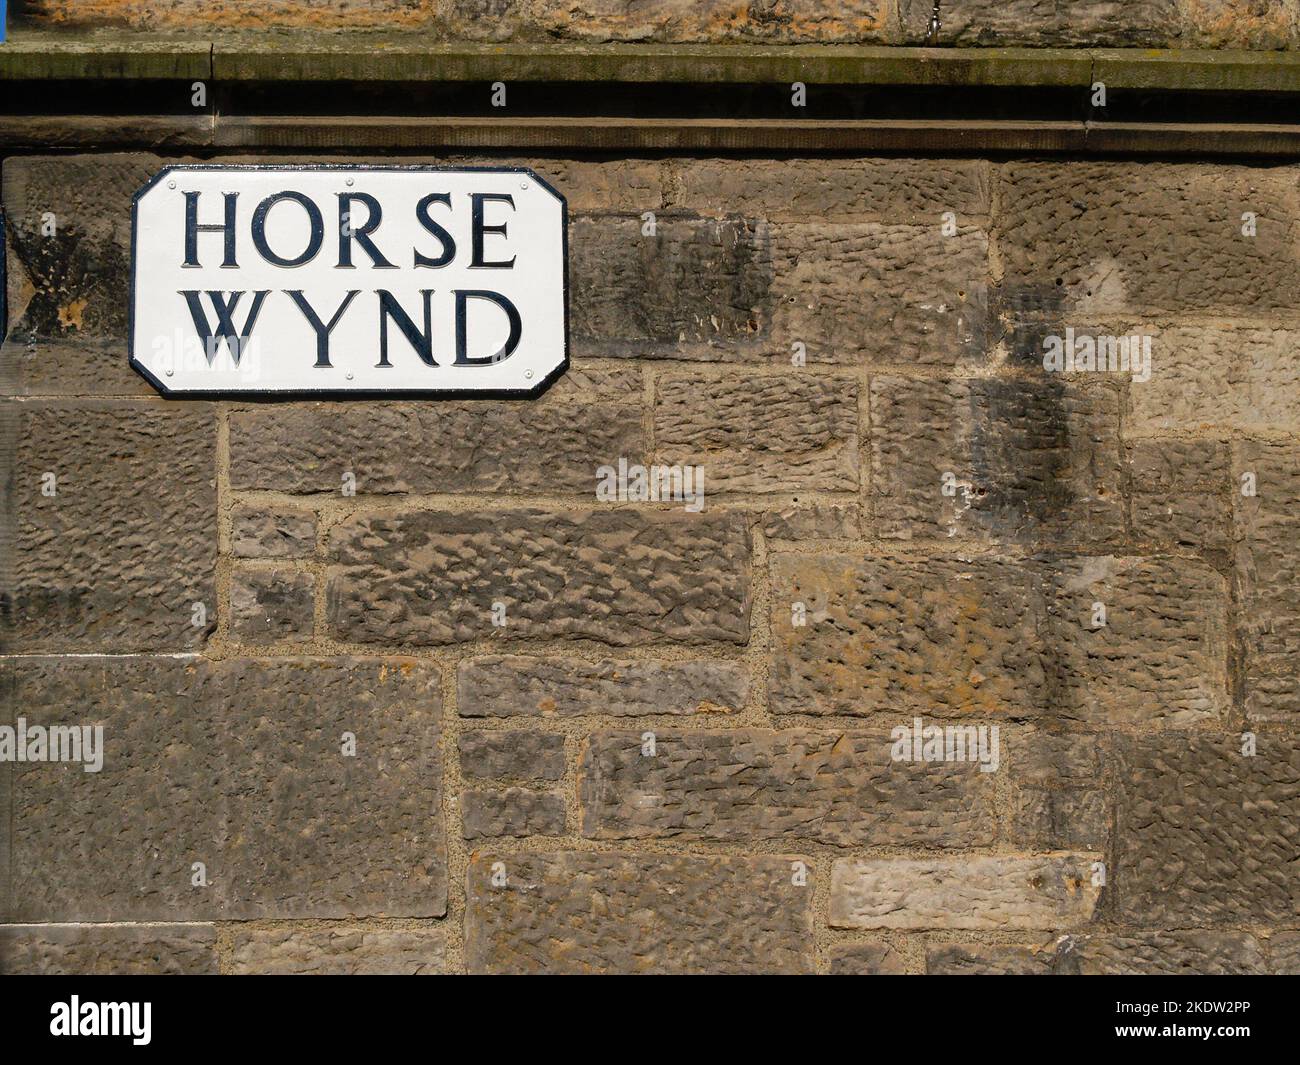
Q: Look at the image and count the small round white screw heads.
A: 6